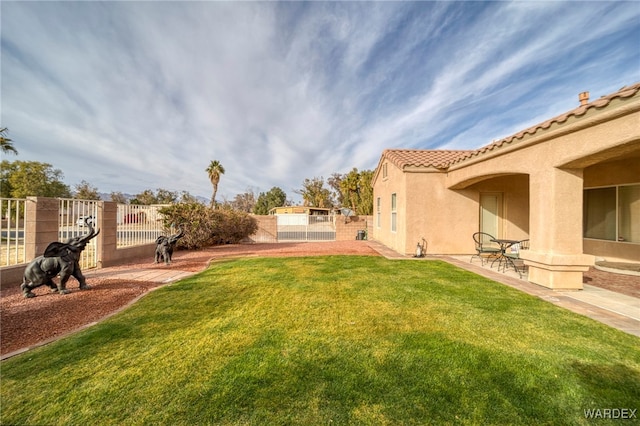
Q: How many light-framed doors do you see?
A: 1